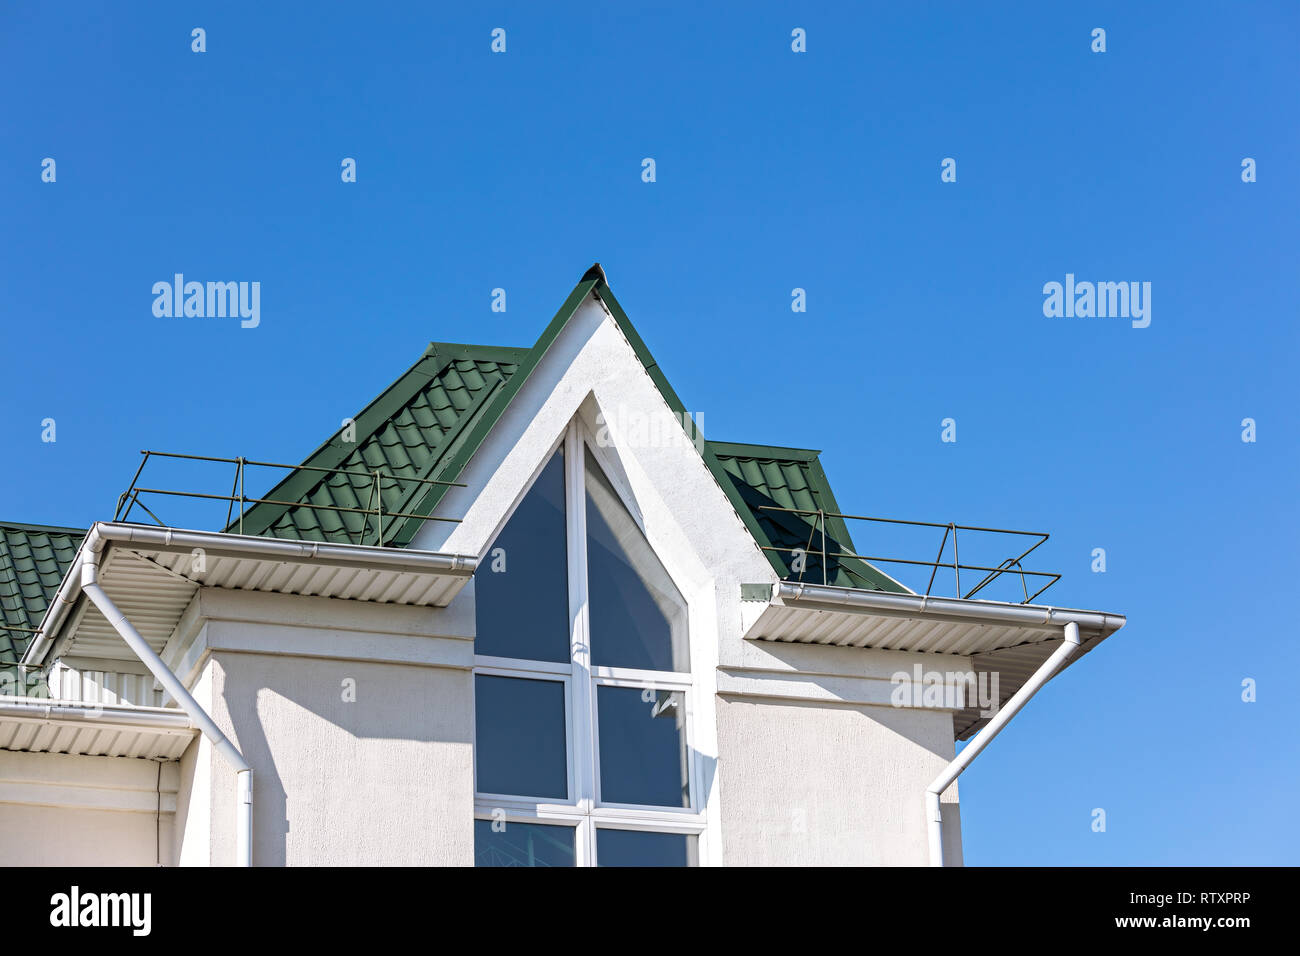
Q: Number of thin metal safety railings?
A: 2